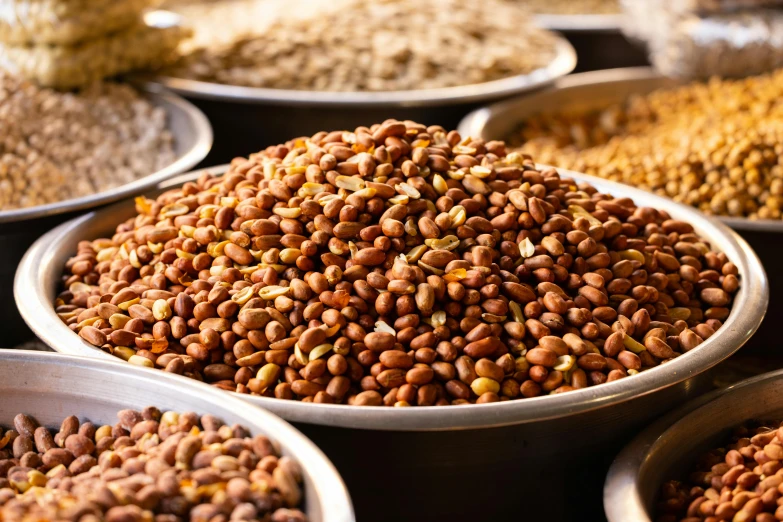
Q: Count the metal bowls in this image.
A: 7